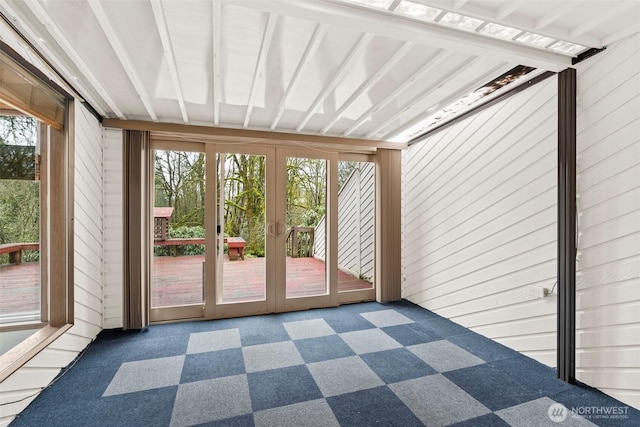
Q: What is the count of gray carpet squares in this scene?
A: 12